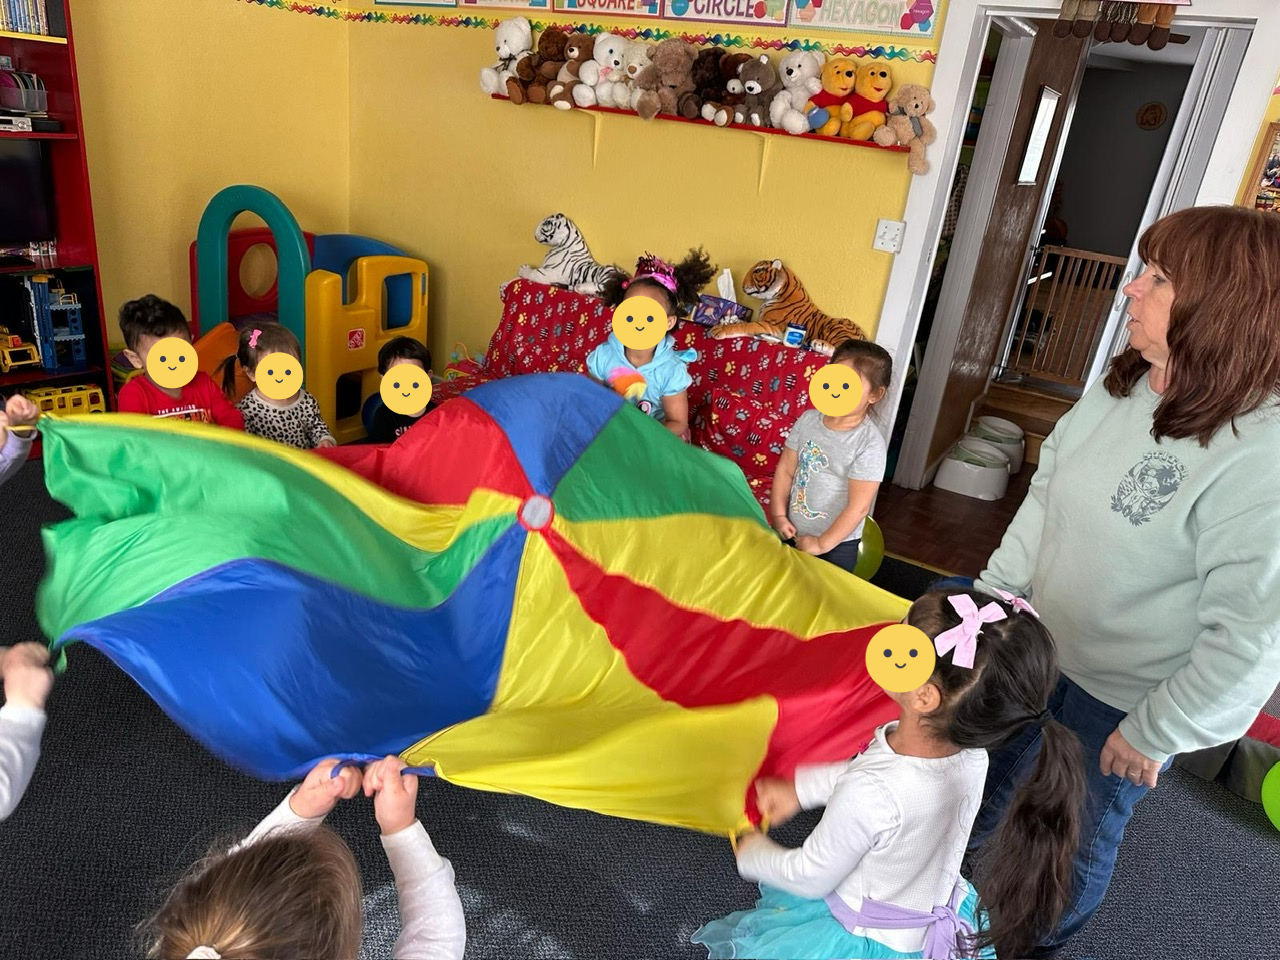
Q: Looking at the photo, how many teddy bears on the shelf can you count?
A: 13